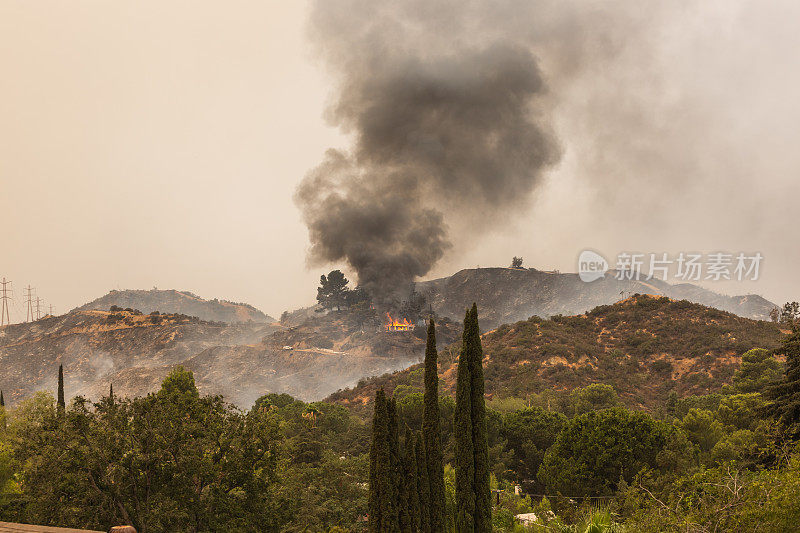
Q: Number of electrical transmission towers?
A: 4